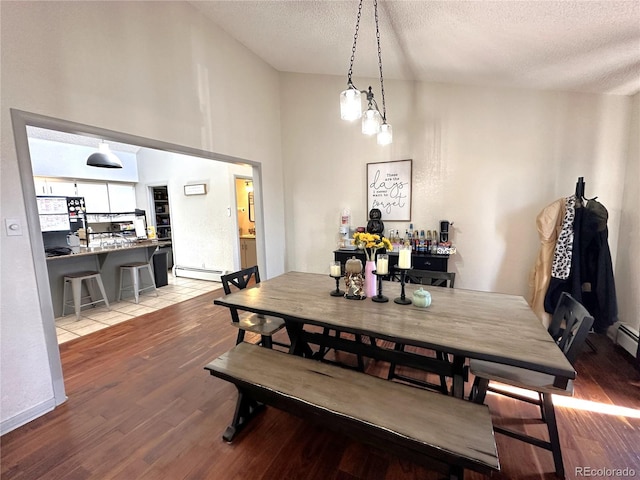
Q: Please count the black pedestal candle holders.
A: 3